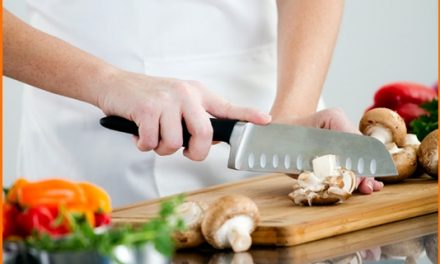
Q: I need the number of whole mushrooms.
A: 5